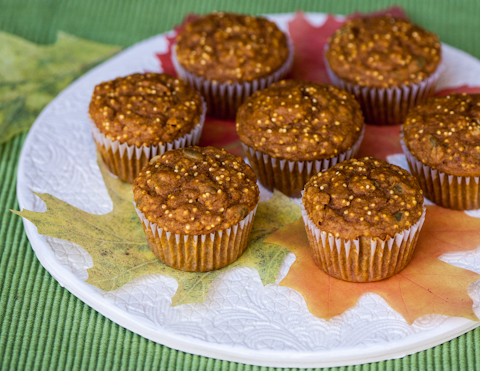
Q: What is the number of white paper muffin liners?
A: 7